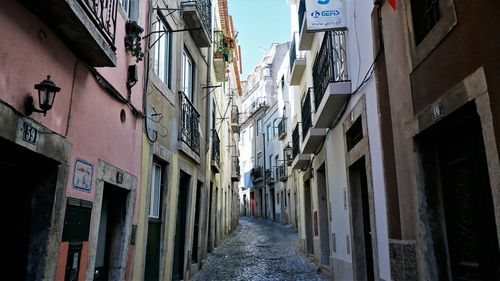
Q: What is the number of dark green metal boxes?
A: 1